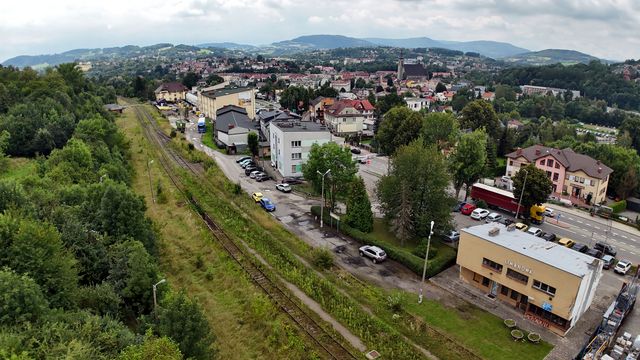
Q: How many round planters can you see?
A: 3